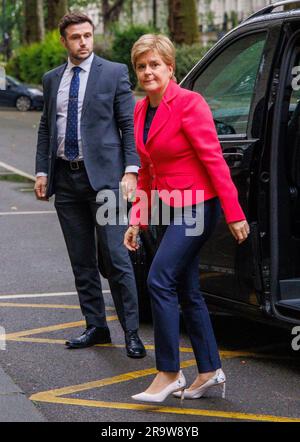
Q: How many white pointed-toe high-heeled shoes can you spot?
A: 2